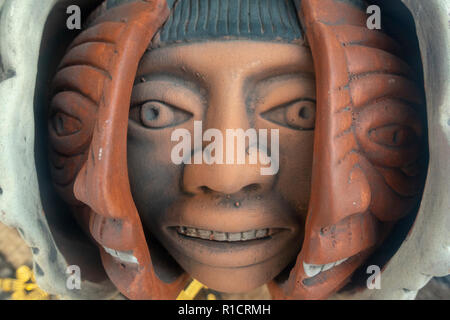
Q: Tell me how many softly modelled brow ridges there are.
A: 2